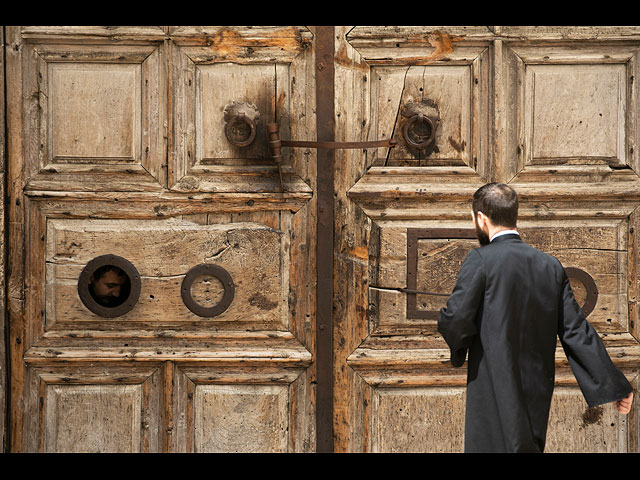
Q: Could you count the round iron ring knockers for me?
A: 2